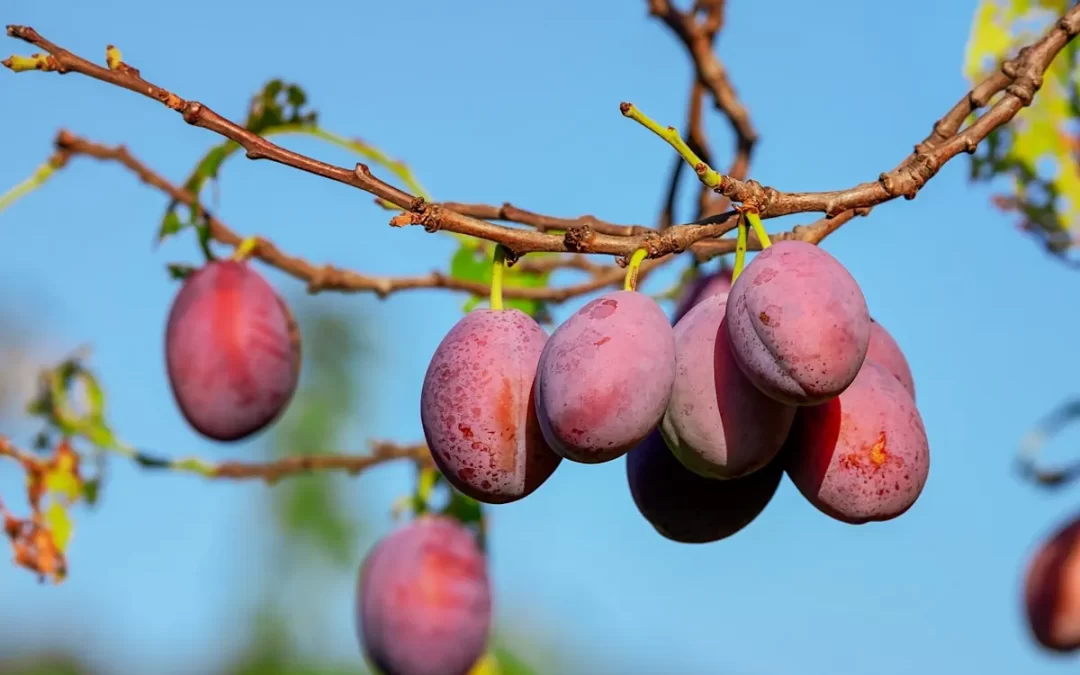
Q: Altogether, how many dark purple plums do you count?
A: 1